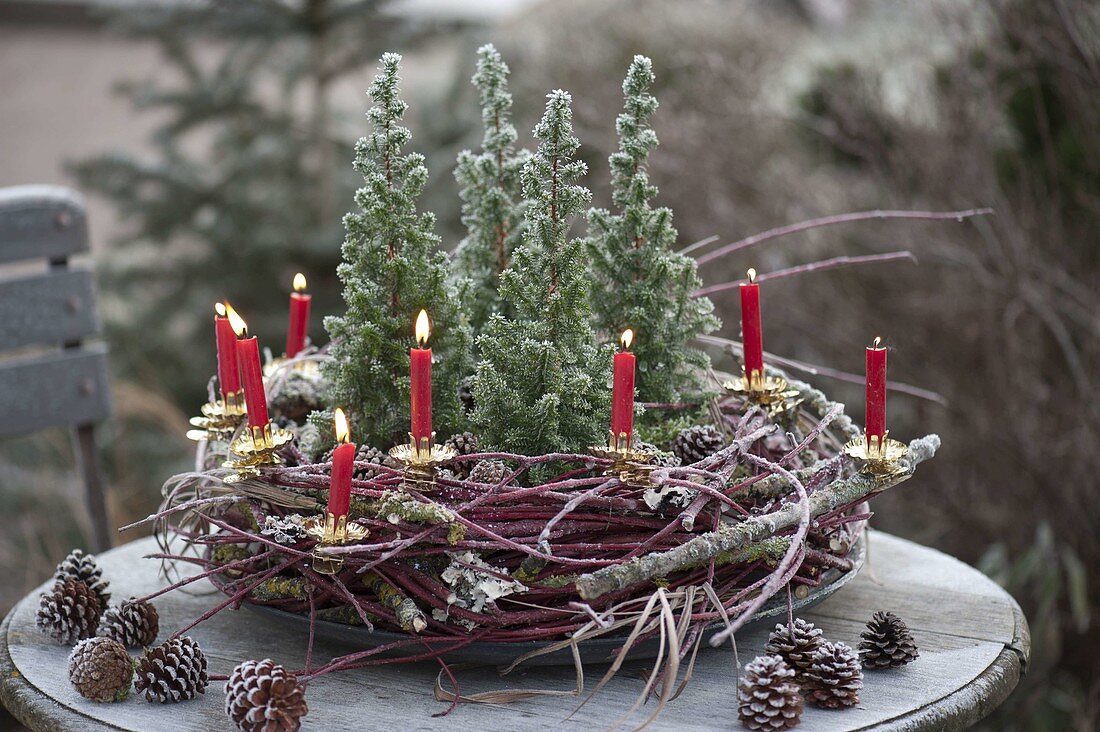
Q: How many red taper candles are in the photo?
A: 8